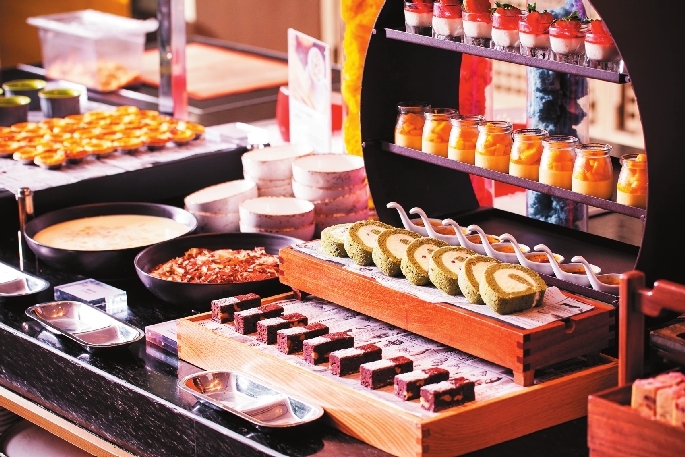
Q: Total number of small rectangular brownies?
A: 9